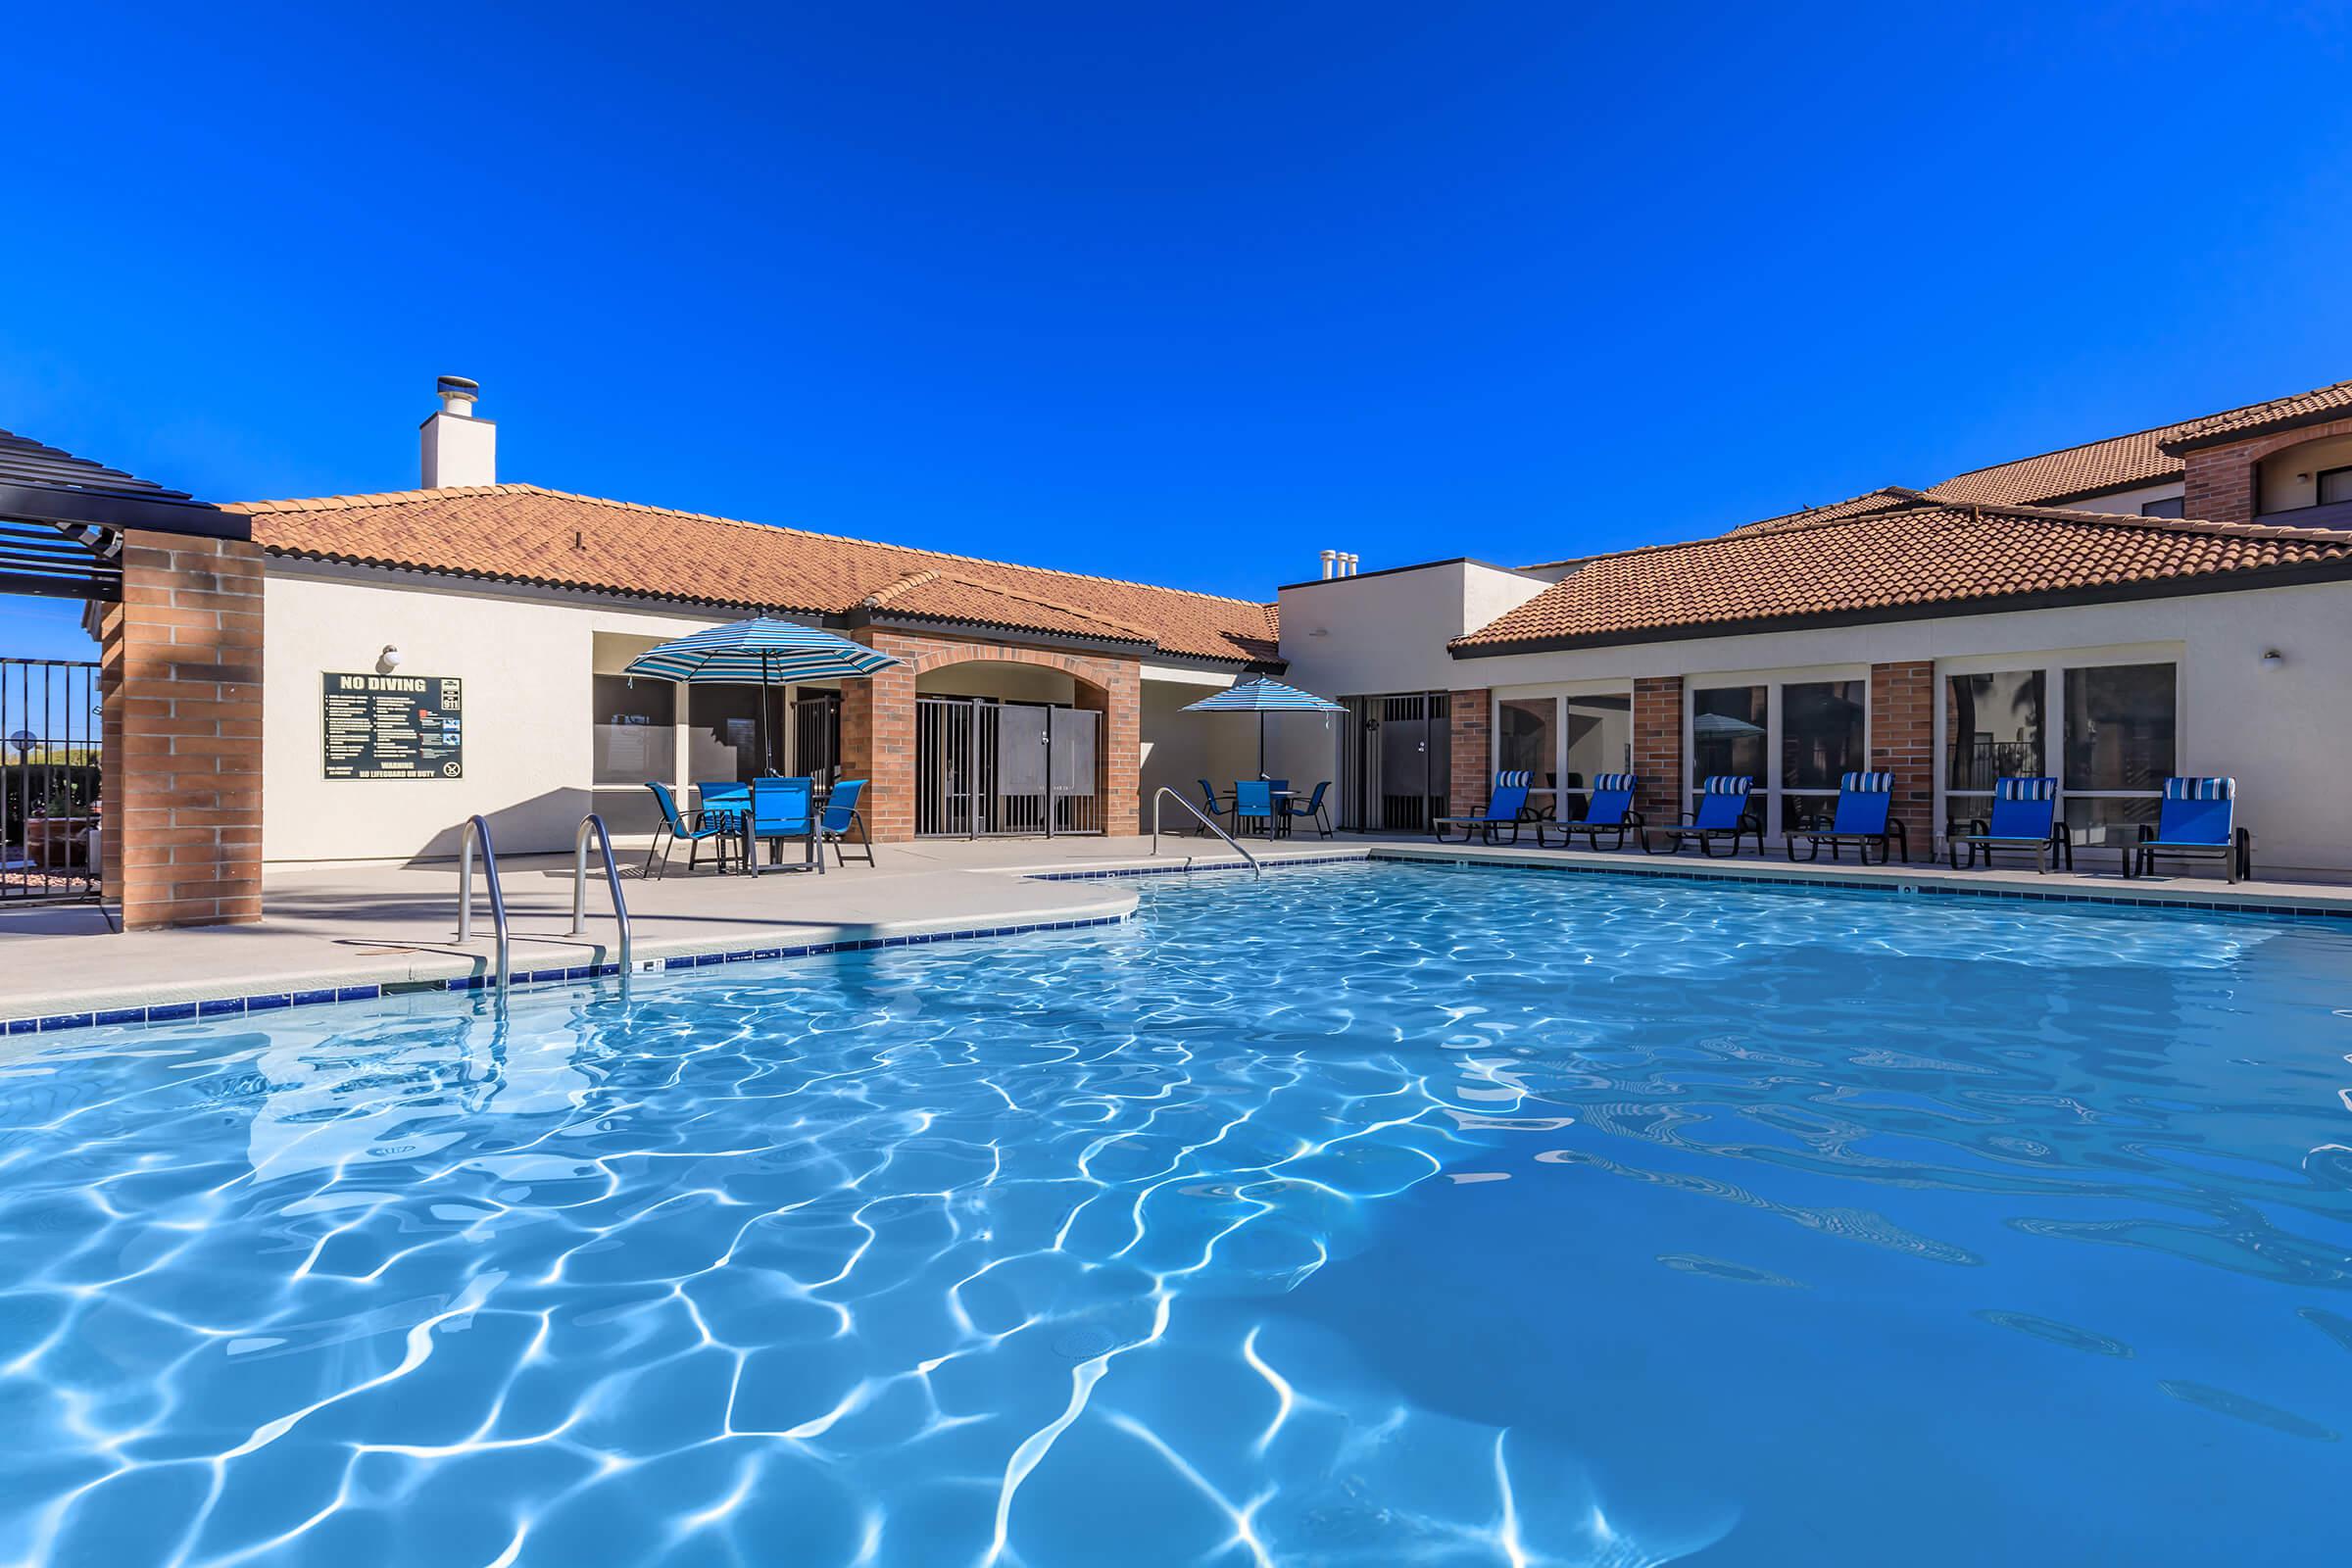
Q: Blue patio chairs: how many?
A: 14